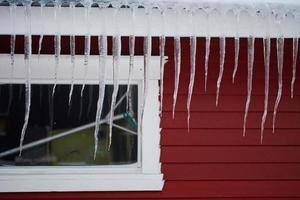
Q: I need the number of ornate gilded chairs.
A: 0